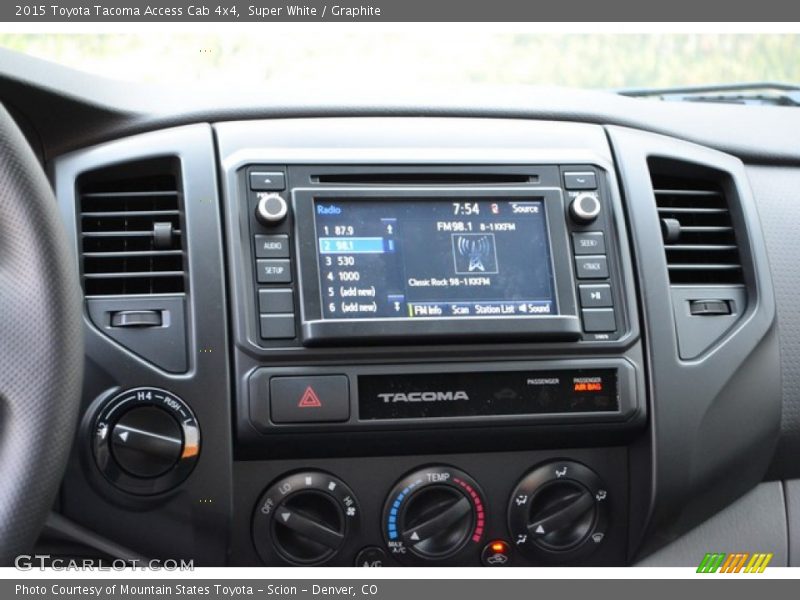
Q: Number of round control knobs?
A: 6